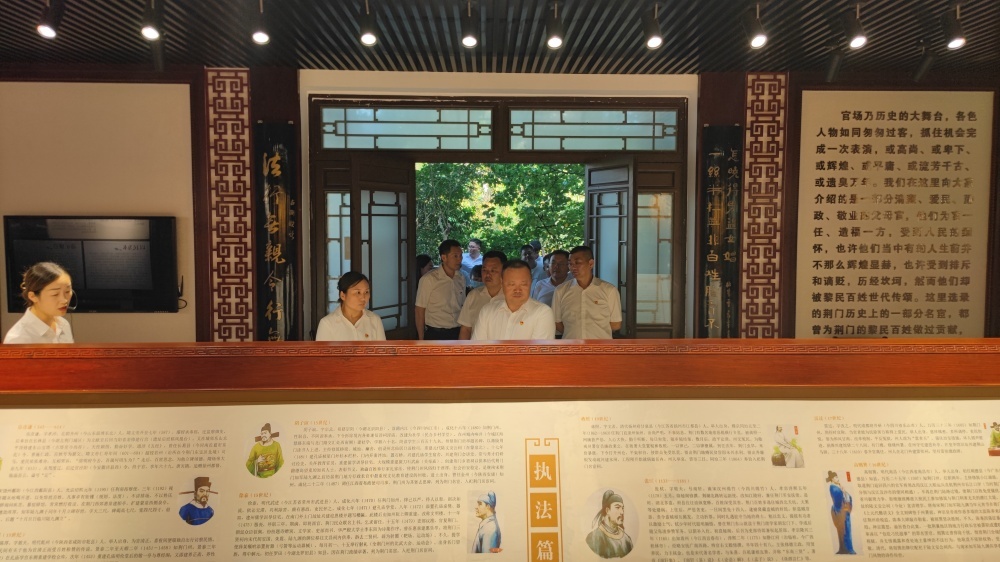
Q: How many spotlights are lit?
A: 10